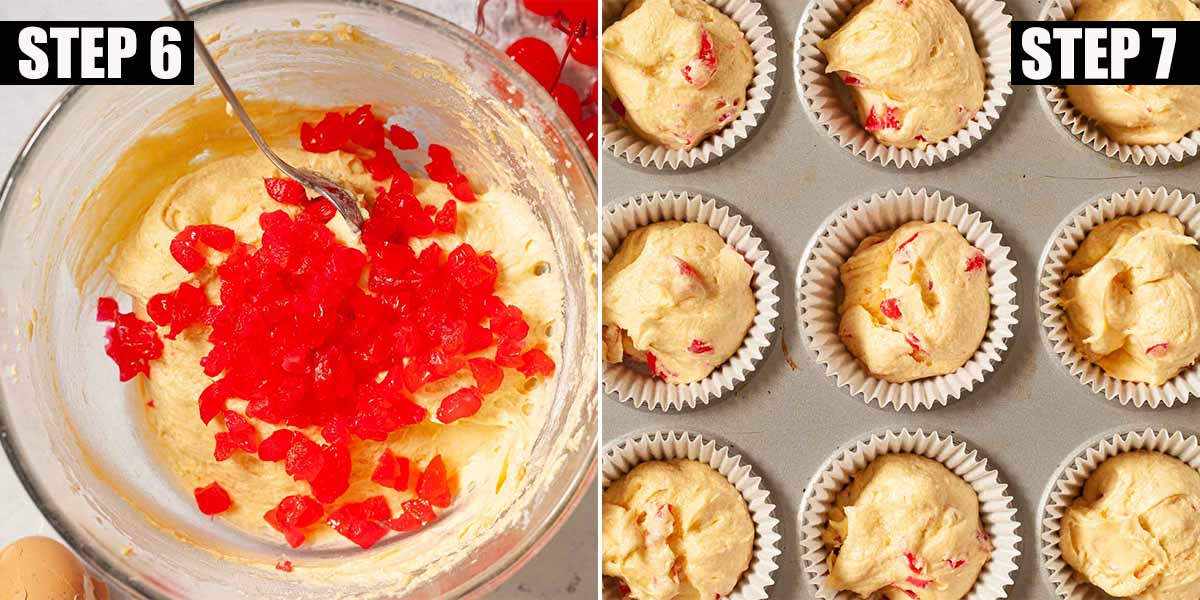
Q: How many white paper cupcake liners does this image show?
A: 9